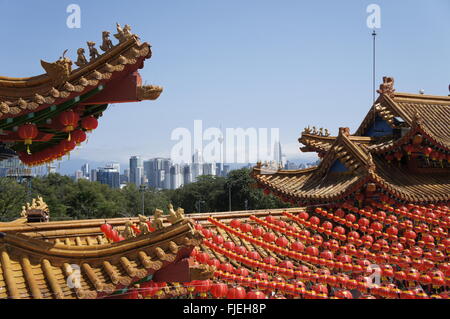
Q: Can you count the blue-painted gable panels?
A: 2